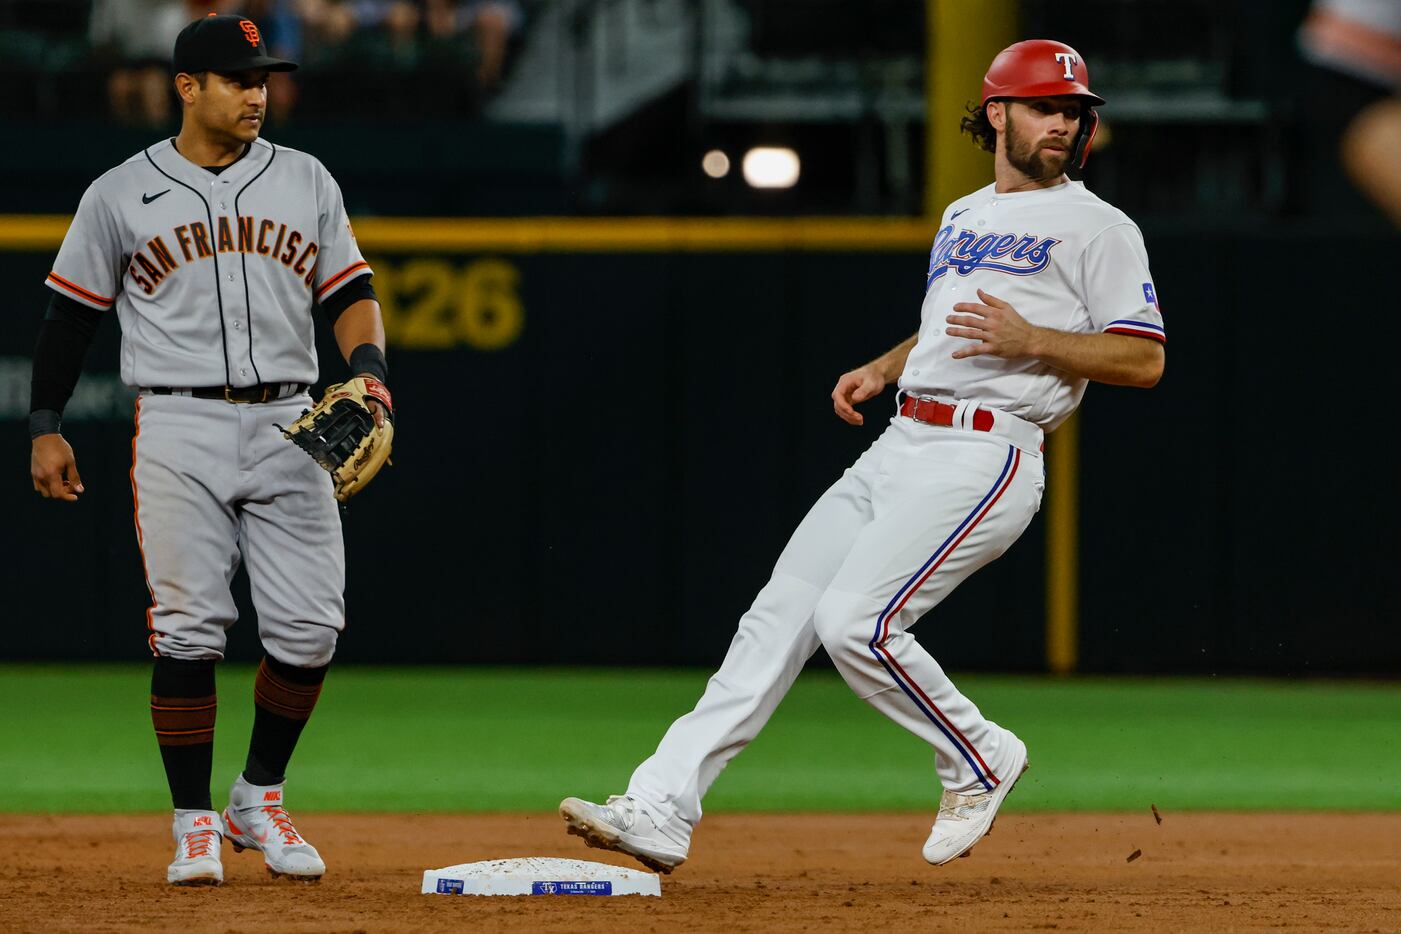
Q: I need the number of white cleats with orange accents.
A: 2